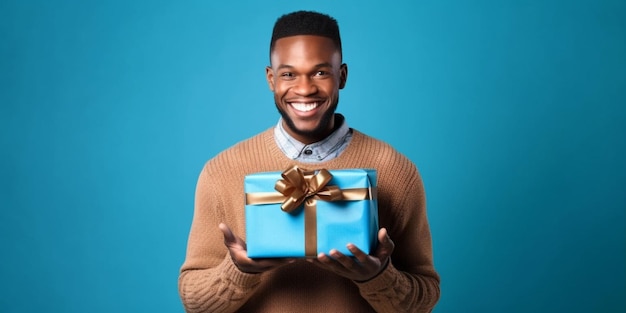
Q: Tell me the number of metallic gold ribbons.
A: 1